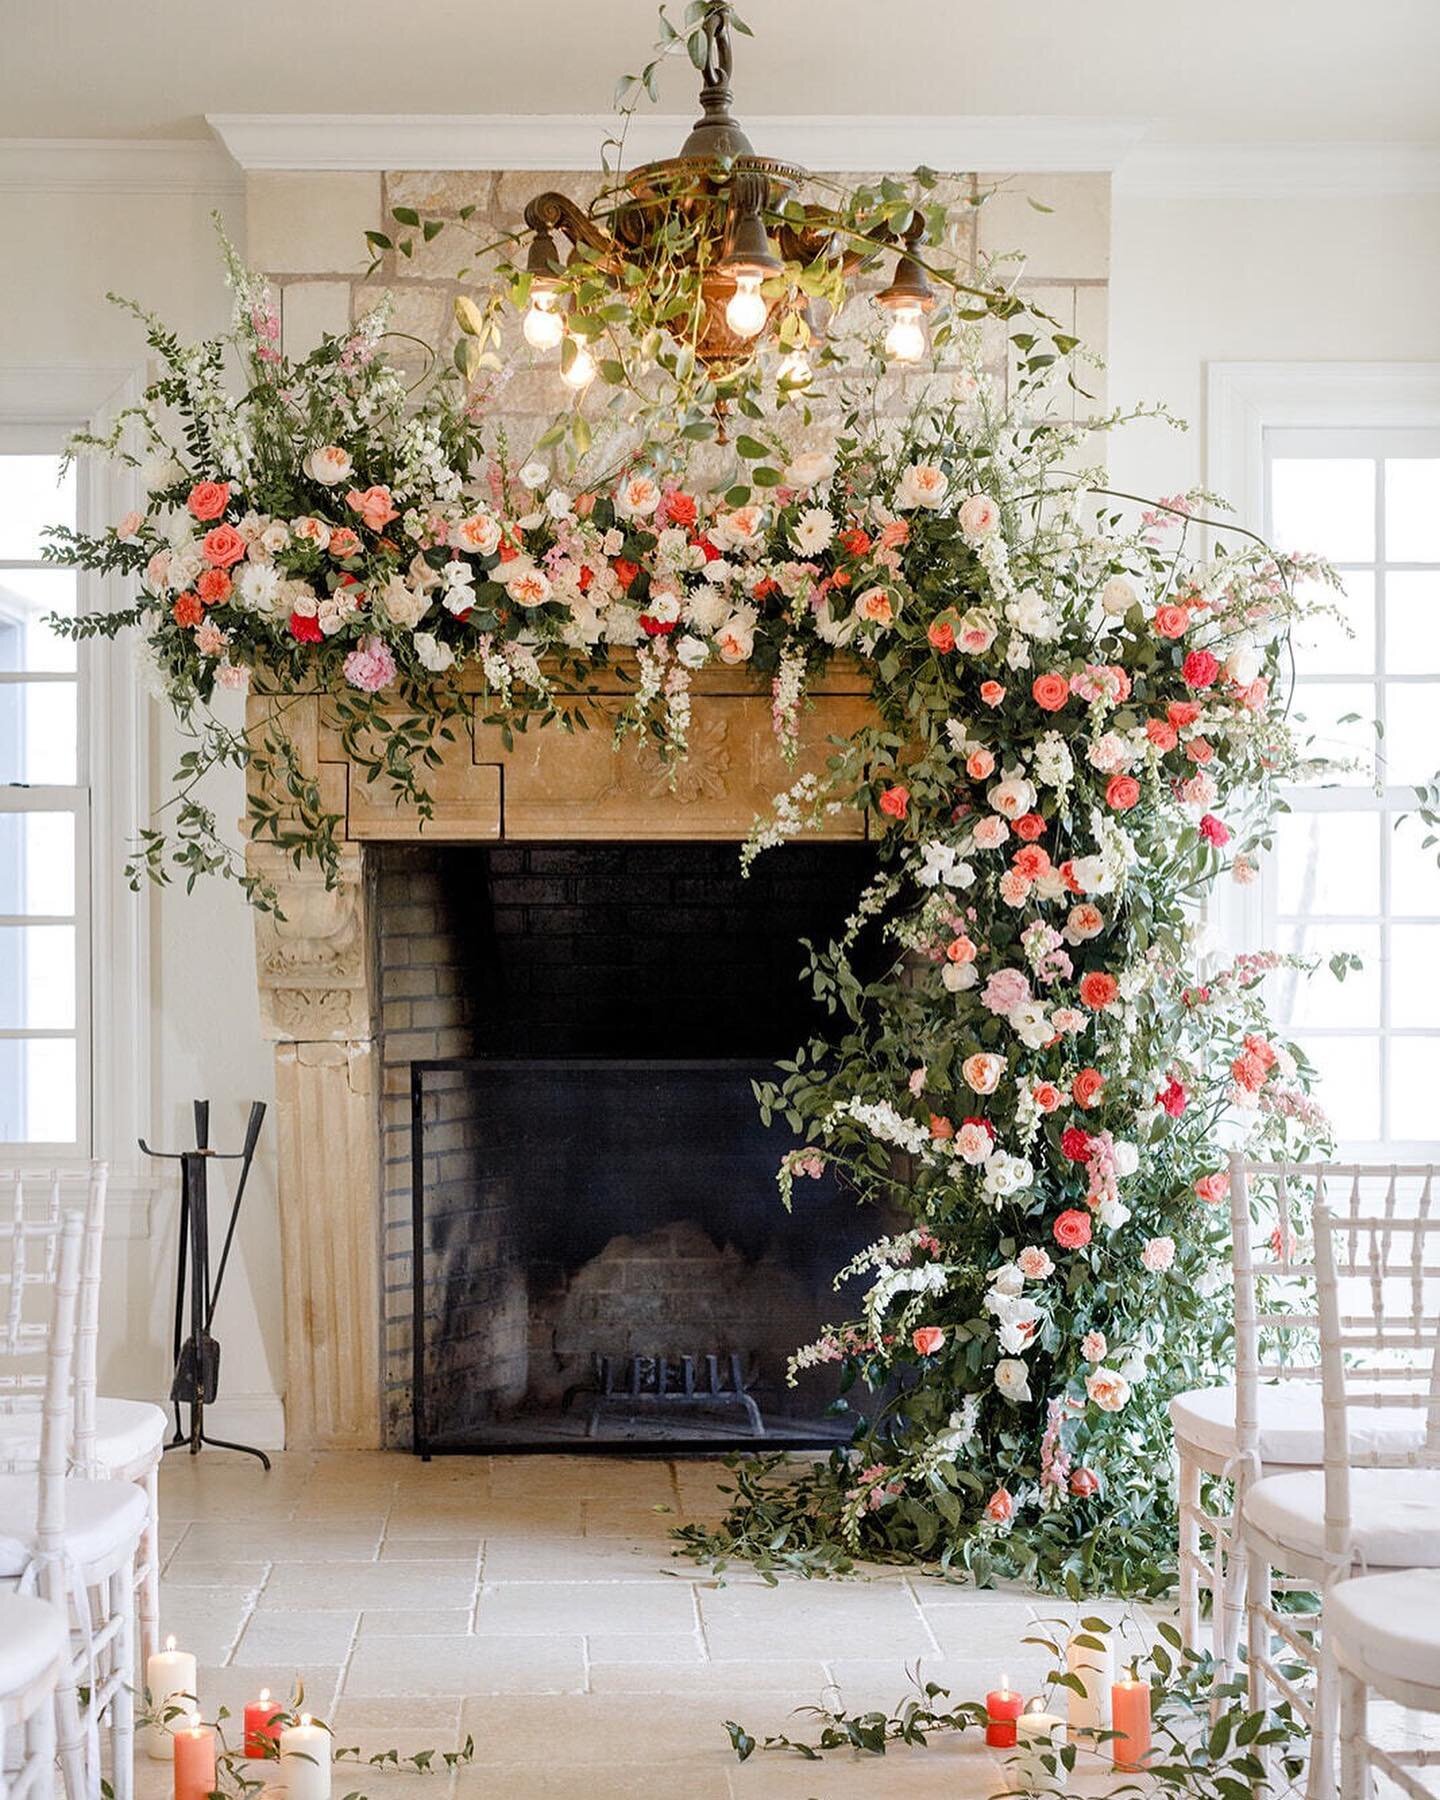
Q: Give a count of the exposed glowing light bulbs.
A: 5